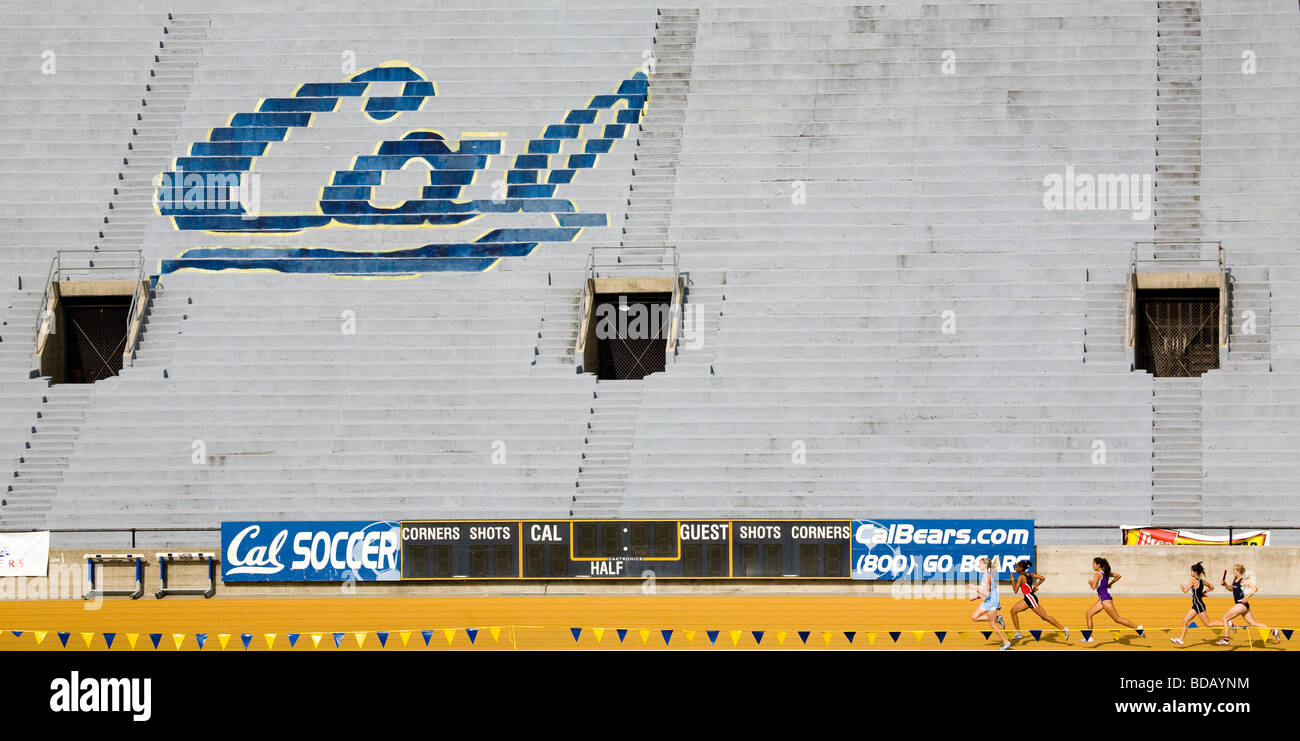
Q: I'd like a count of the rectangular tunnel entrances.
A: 3